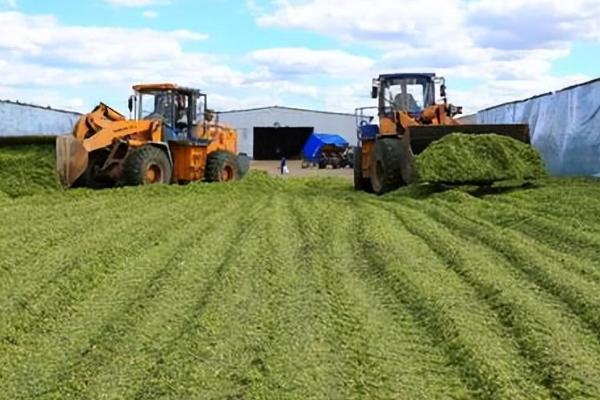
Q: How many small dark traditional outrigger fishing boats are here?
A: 0